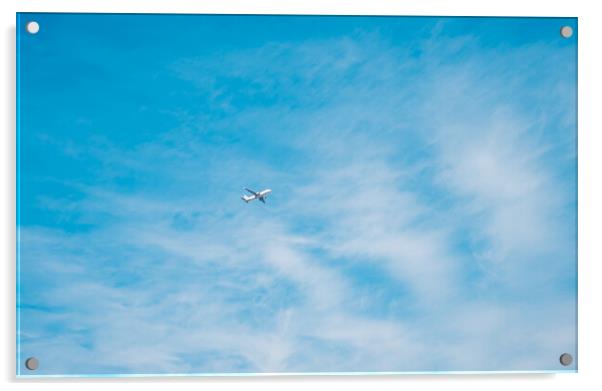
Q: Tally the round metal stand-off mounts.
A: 4